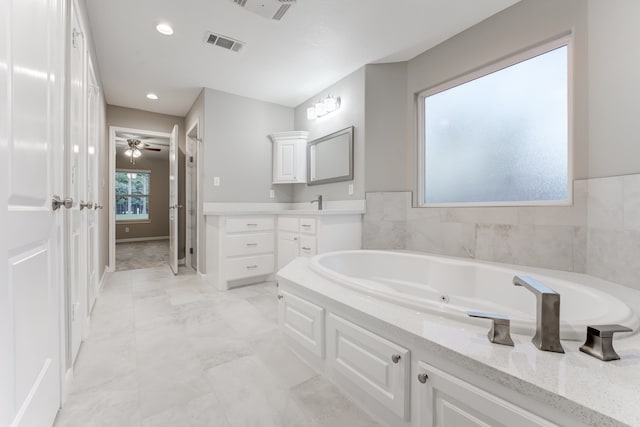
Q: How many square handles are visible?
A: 2